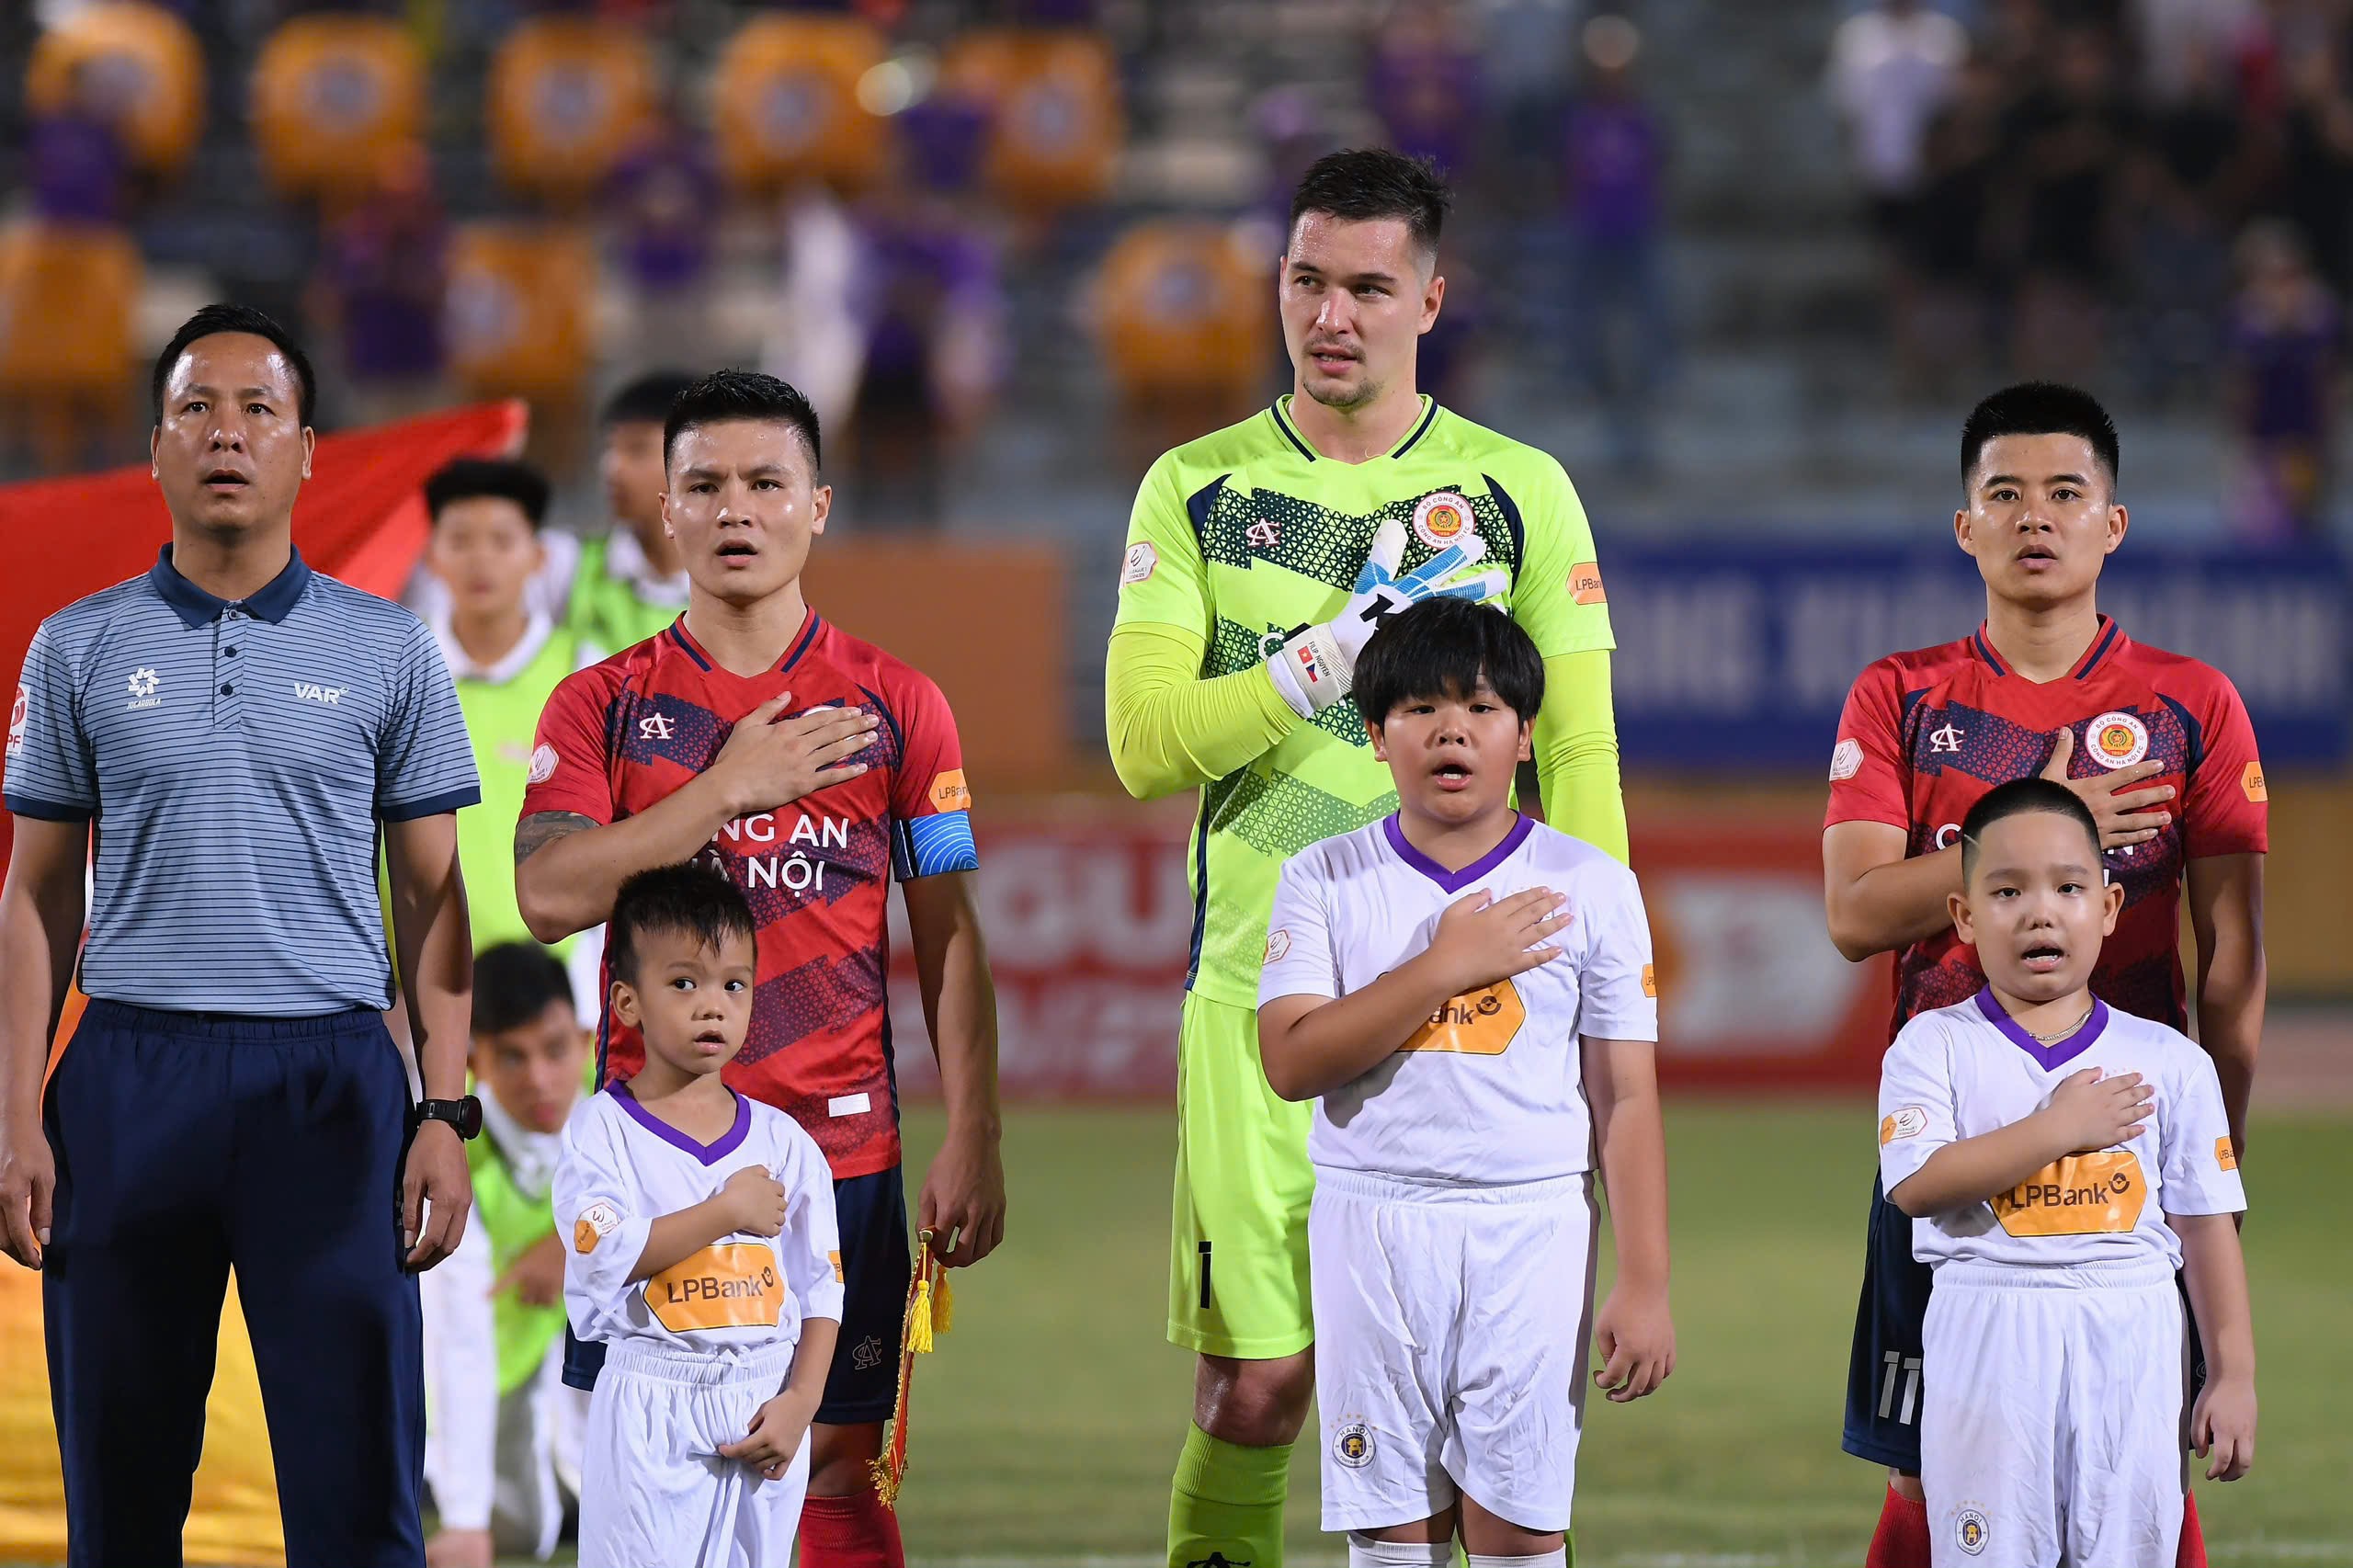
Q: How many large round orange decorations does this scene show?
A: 8